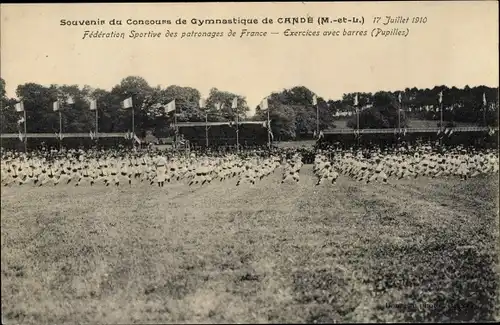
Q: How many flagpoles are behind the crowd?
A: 13